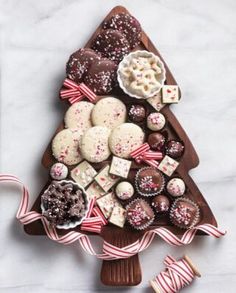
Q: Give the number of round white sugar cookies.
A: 5